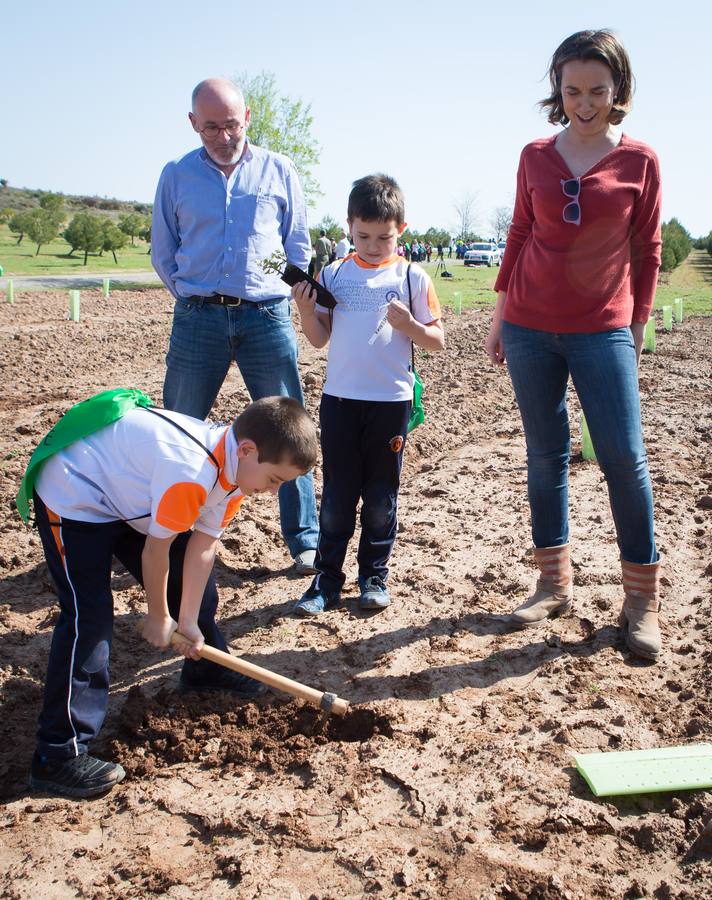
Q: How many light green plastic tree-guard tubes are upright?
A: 8